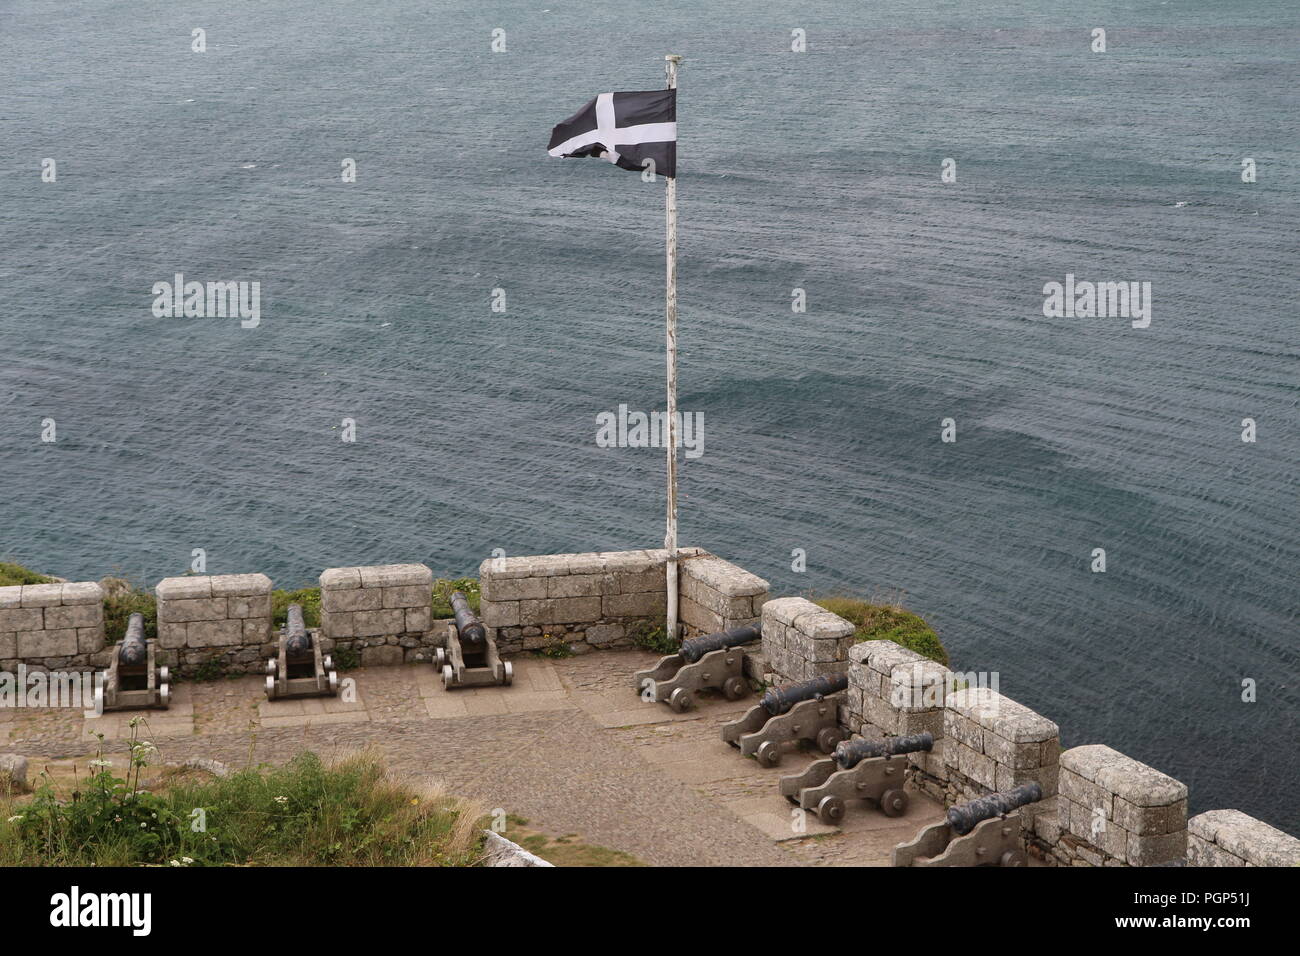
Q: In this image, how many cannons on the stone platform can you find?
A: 7